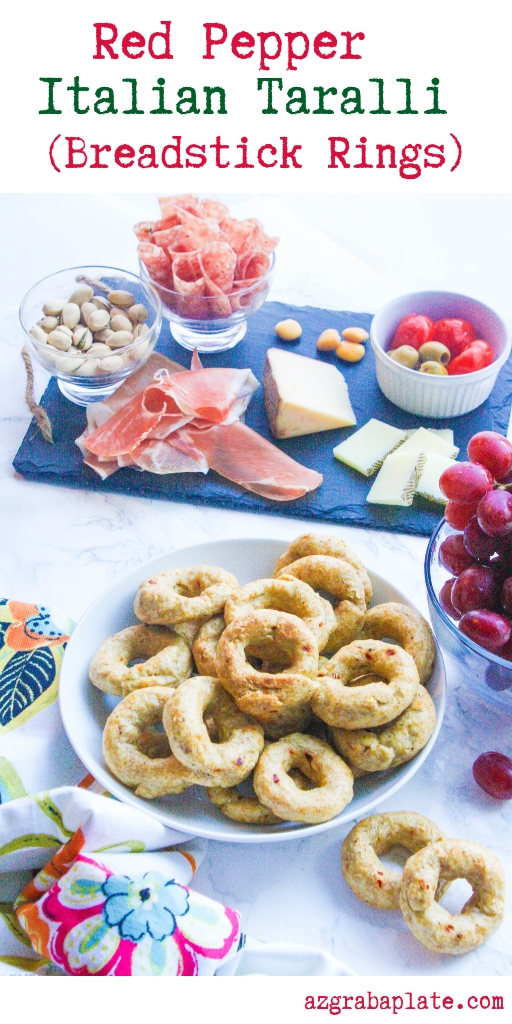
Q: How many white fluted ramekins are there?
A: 1